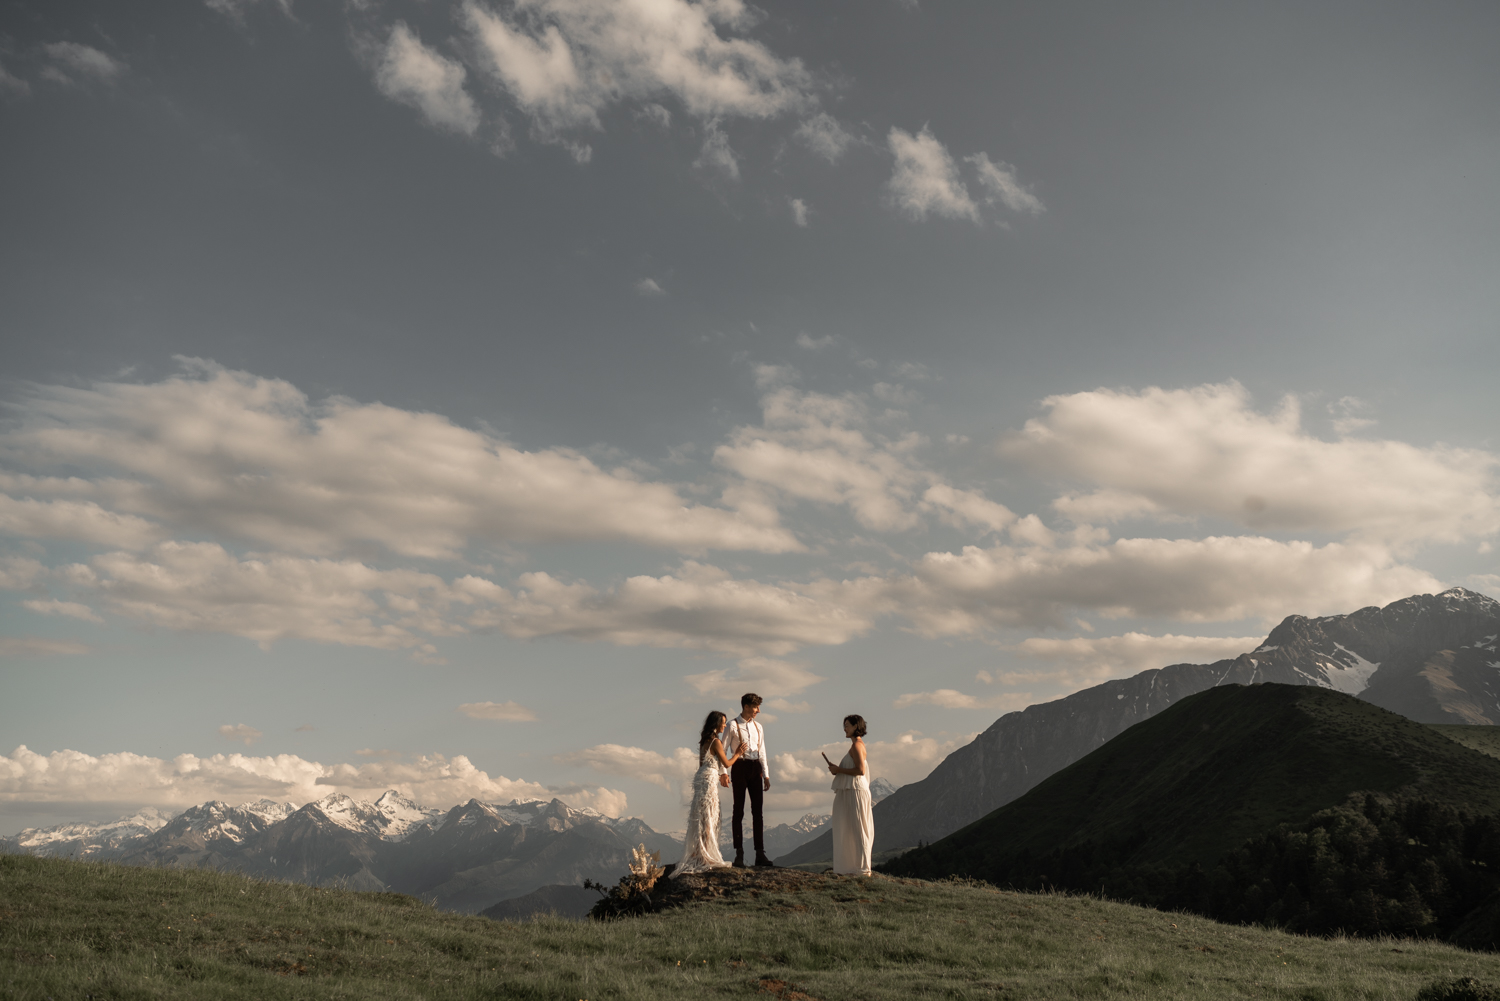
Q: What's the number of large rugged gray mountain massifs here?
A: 1